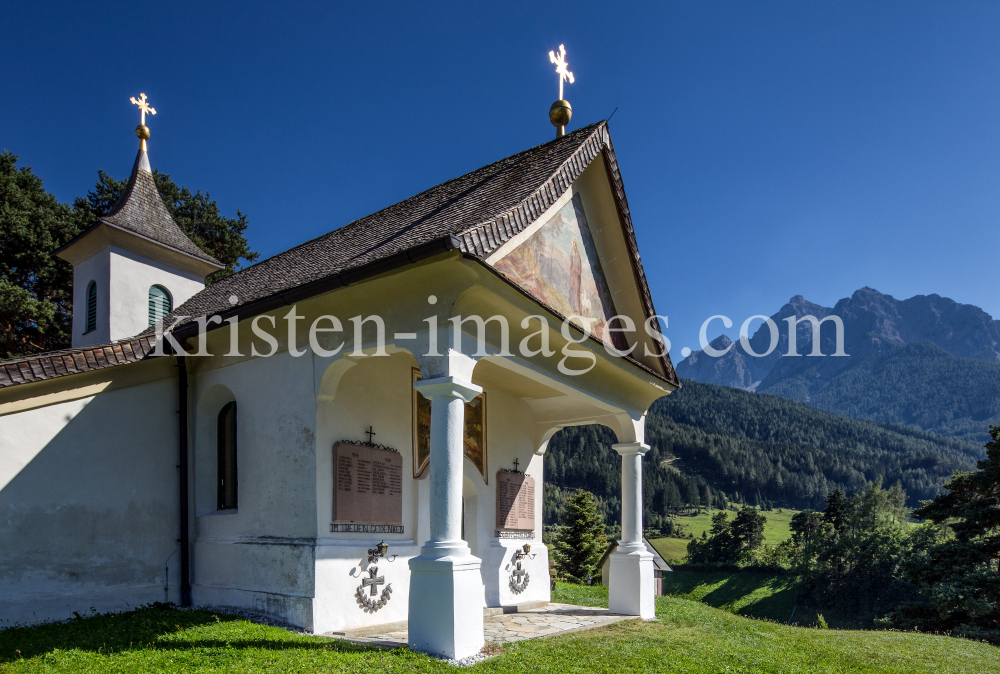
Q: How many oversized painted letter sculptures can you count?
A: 0